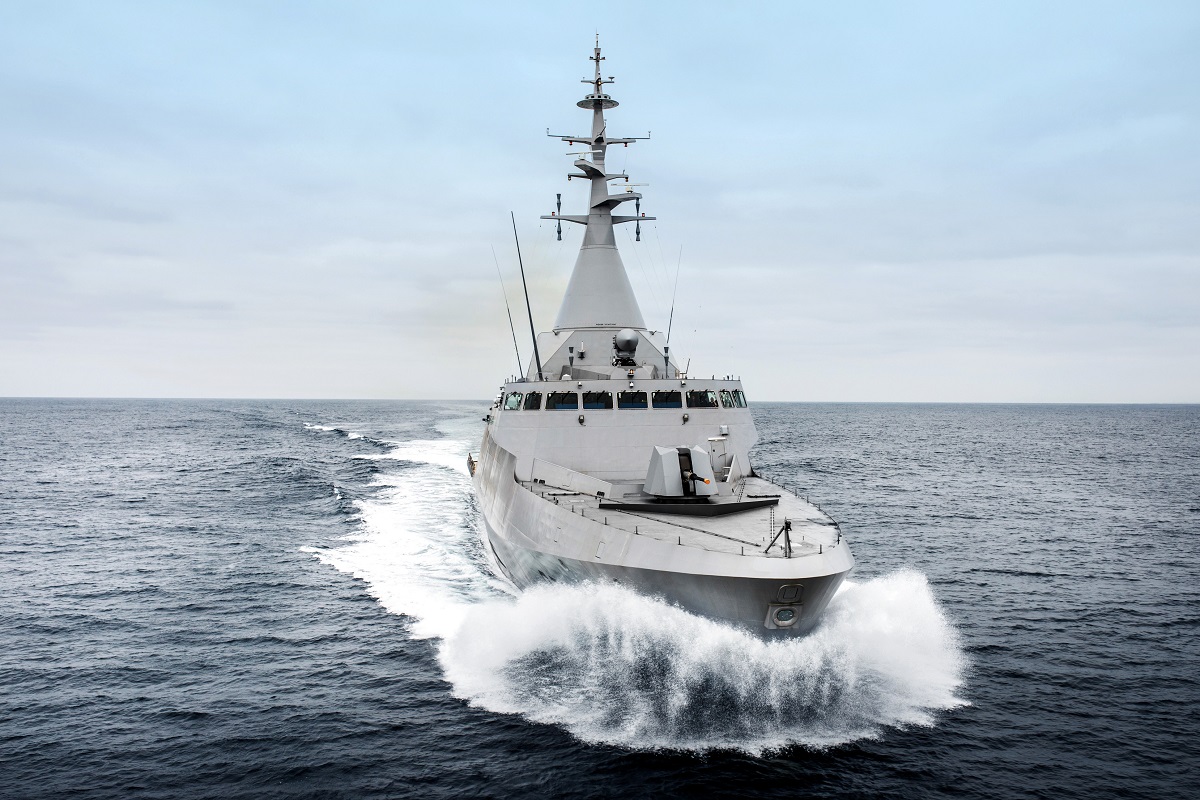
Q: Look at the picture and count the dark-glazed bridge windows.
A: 9